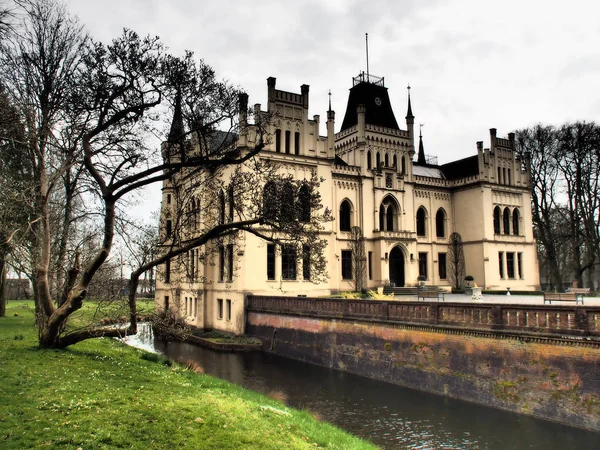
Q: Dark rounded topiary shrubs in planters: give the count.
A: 2